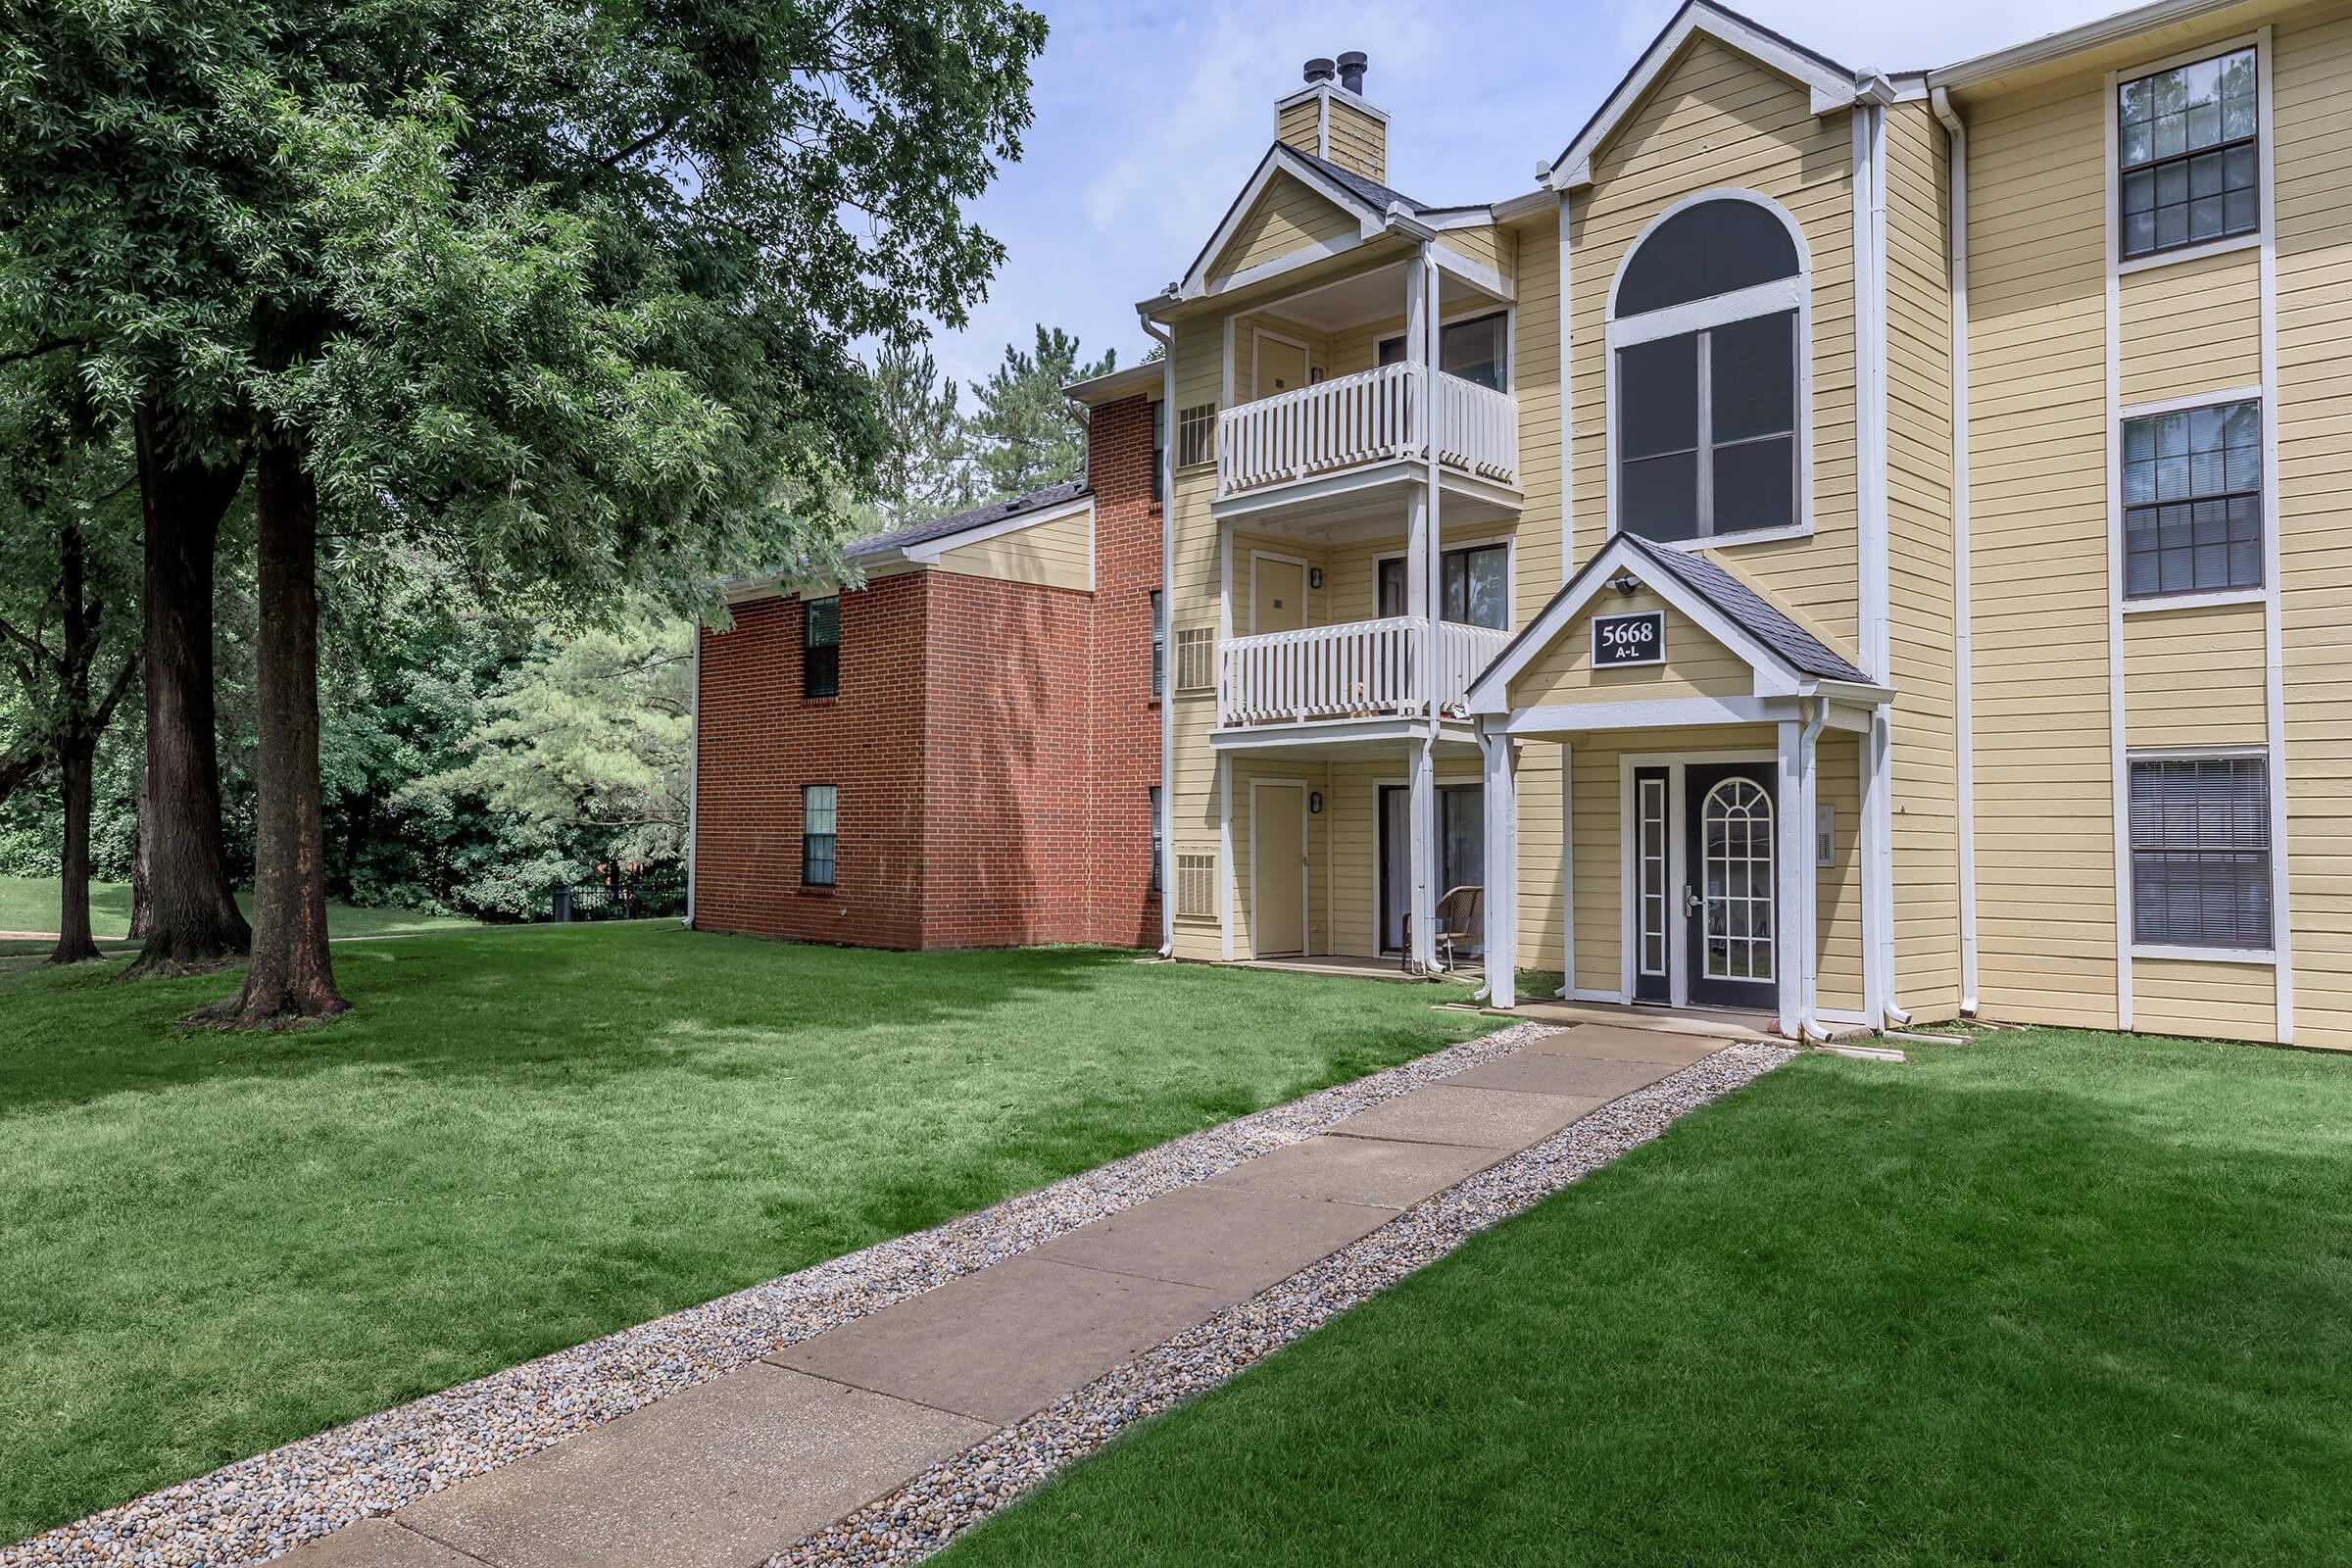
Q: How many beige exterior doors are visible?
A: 3